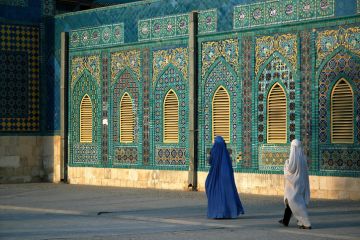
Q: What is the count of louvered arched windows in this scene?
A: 6